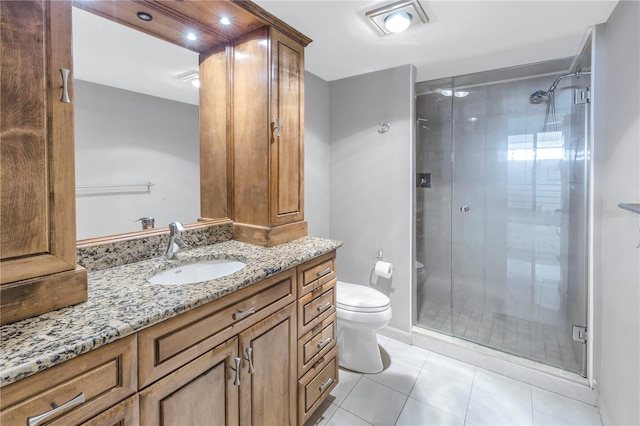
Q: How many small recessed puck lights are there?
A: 3